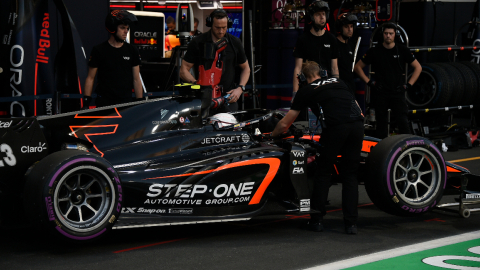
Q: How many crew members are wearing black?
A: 6